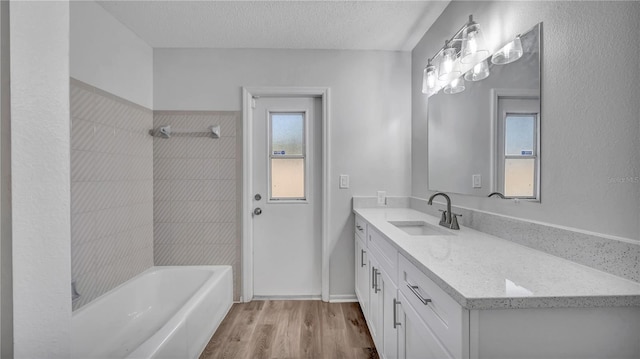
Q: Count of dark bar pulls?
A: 6